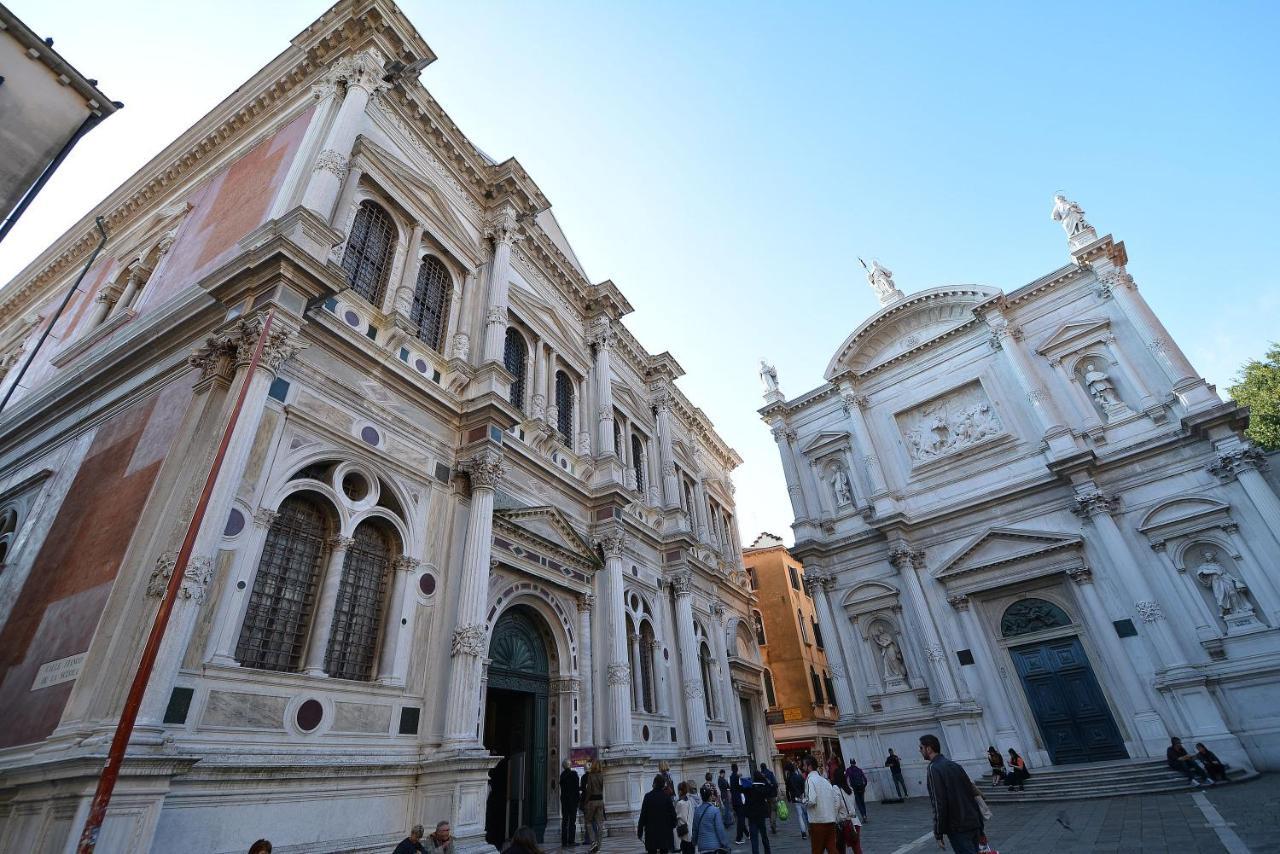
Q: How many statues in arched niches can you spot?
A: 4